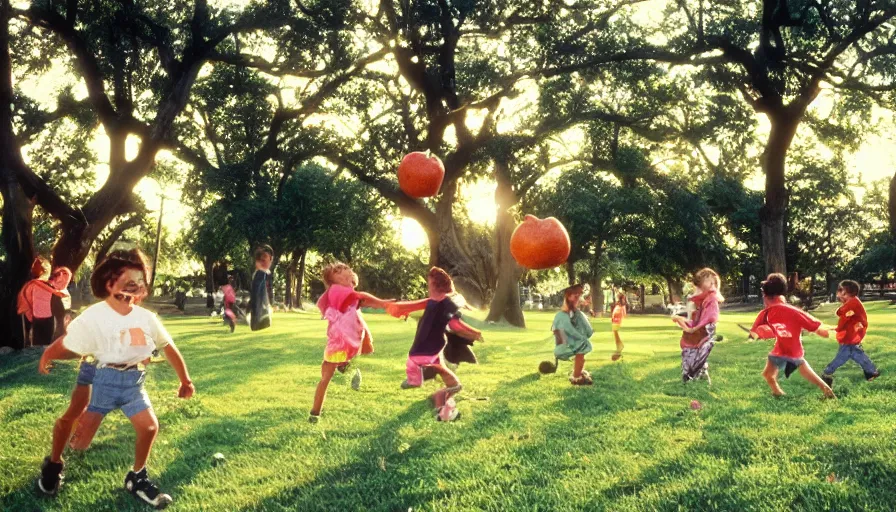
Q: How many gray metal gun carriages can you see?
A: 0